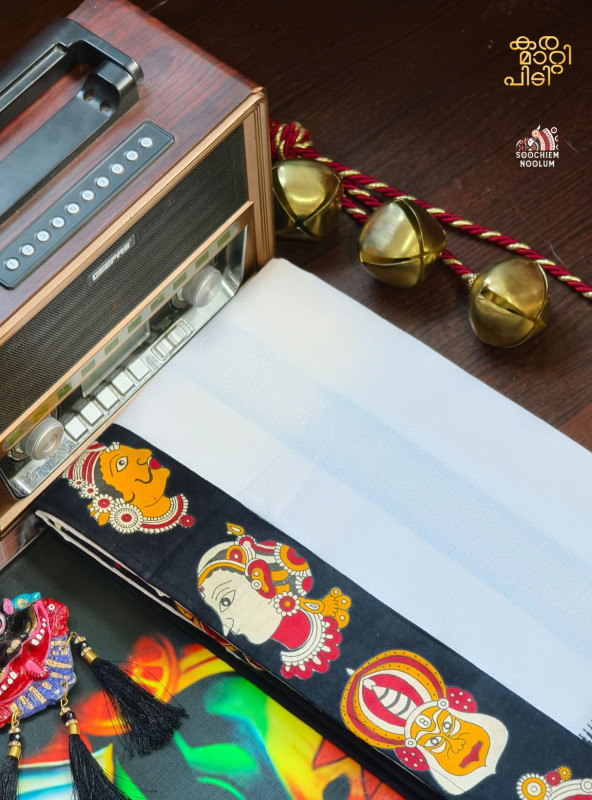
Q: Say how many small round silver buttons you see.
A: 10